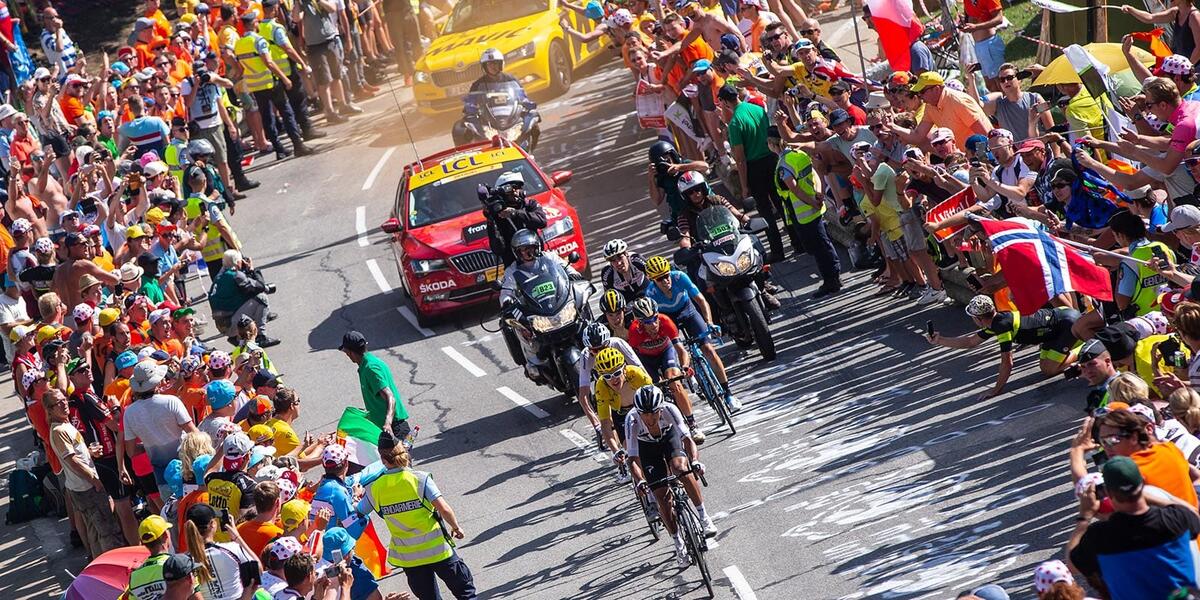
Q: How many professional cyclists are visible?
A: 7